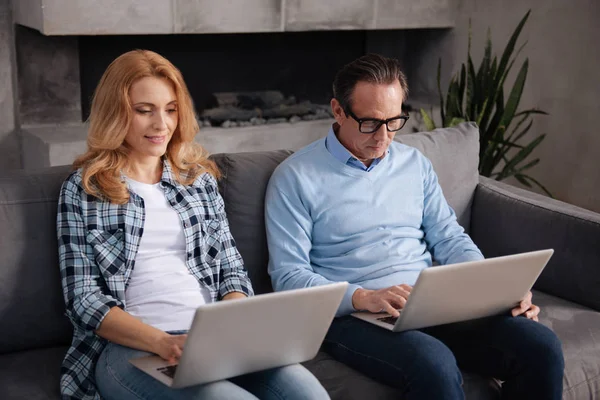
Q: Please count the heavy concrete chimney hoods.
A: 1